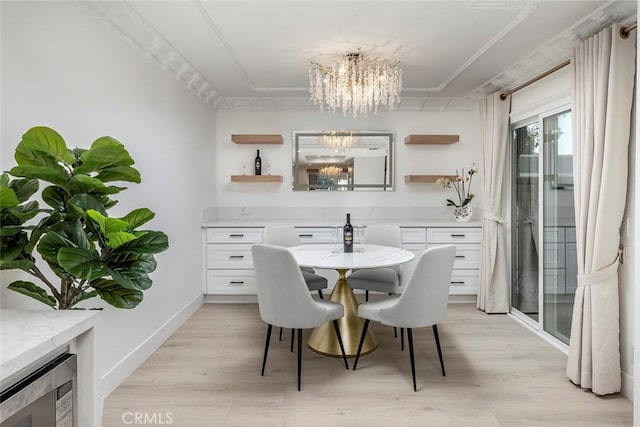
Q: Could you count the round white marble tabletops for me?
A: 1